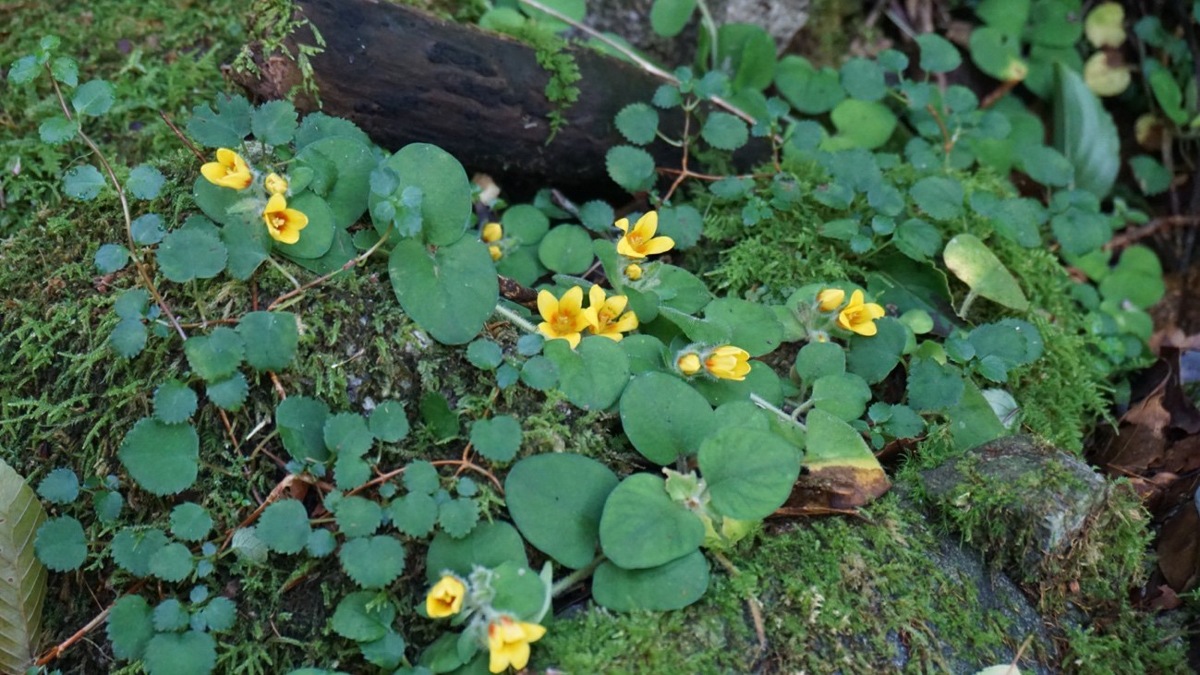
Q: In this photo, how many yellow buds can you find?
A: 6